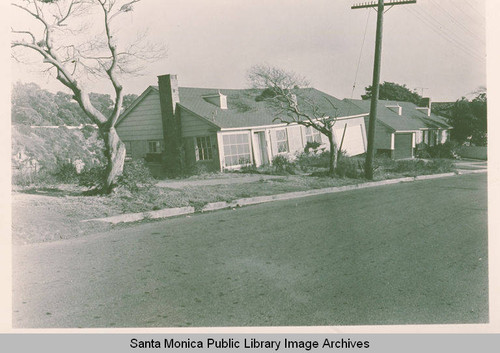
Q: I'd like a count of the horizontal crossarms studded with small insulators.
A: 1